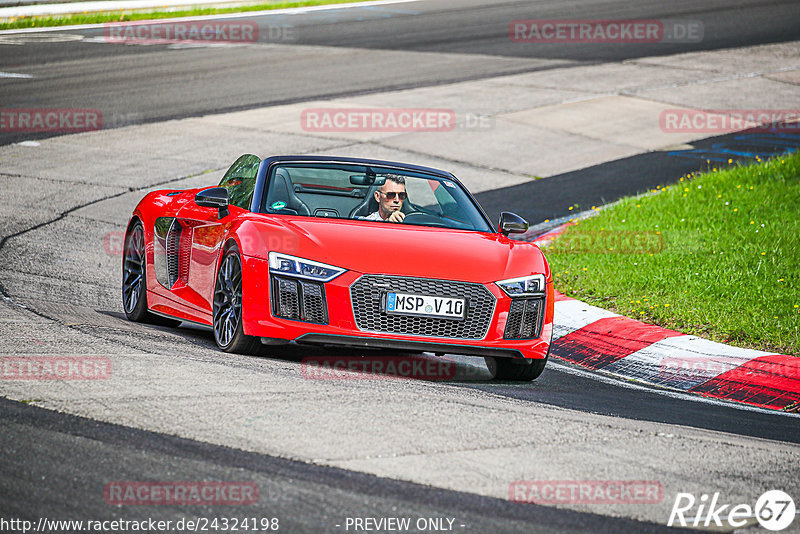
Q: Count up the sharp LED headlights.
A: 2